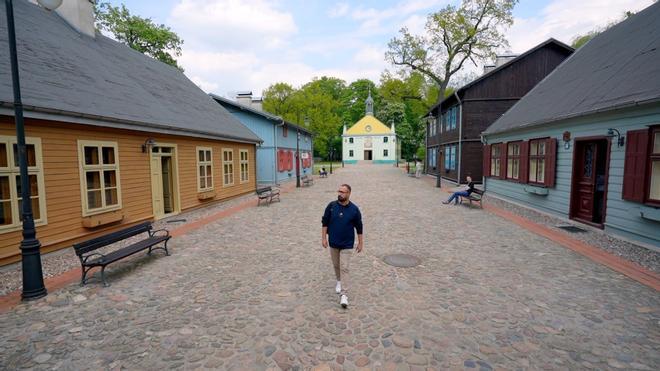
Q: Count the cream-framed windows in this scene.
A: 5